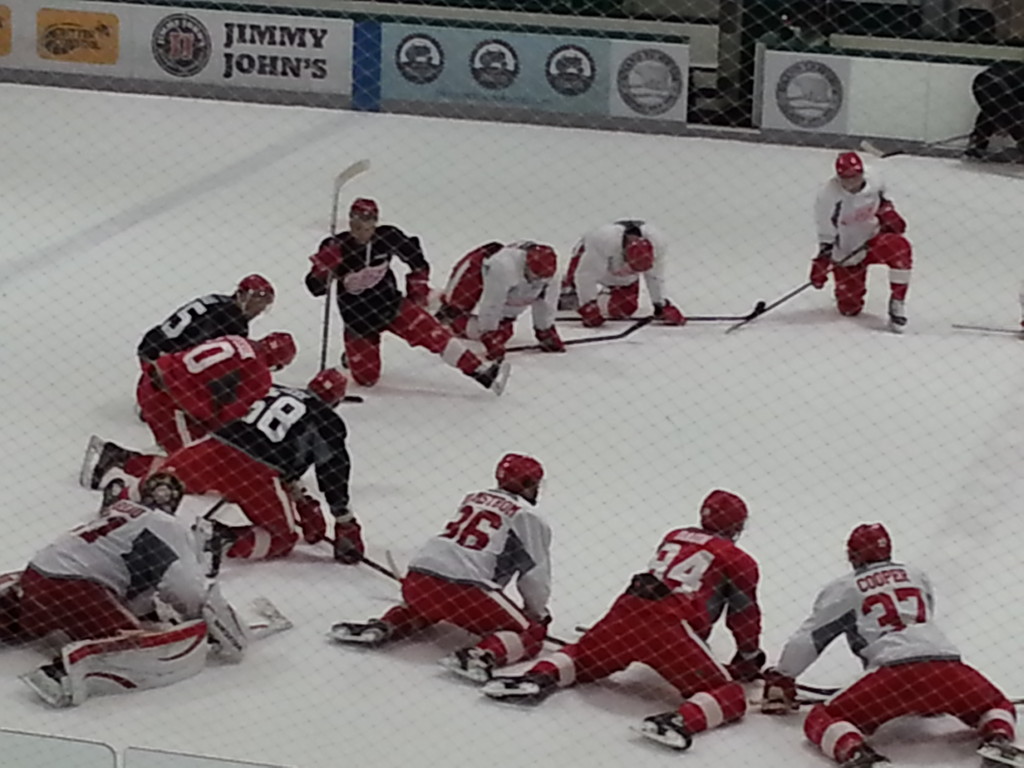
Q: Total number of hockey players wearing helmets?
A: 11